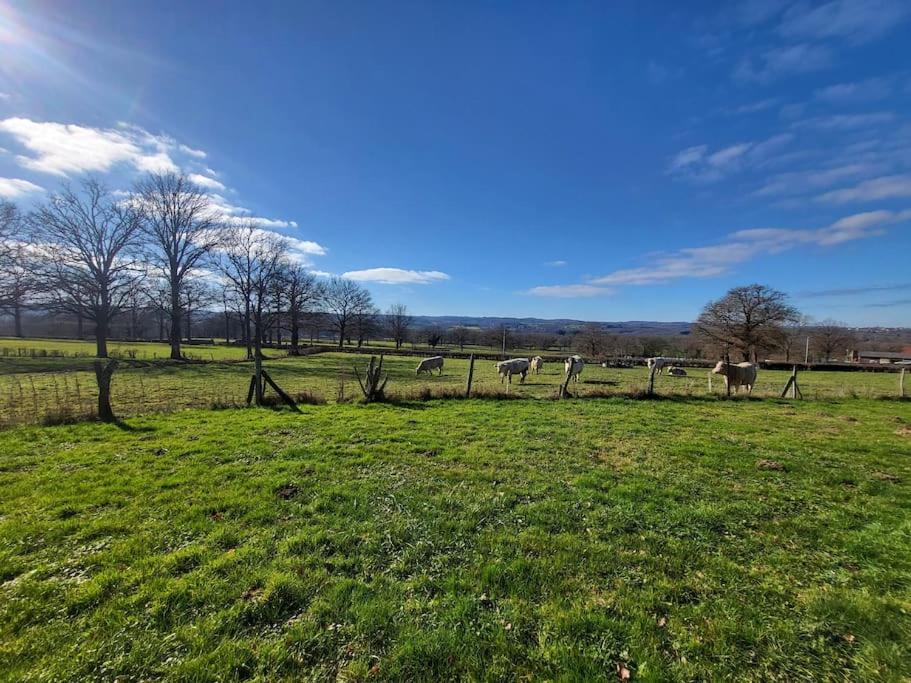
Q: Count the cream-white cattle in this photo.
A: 7